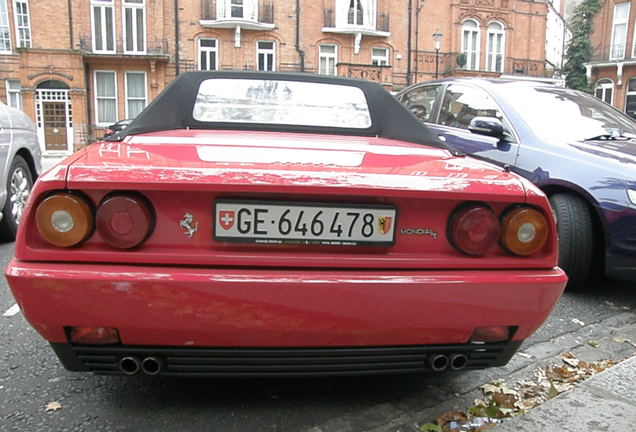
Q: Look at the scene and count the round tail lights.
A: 4